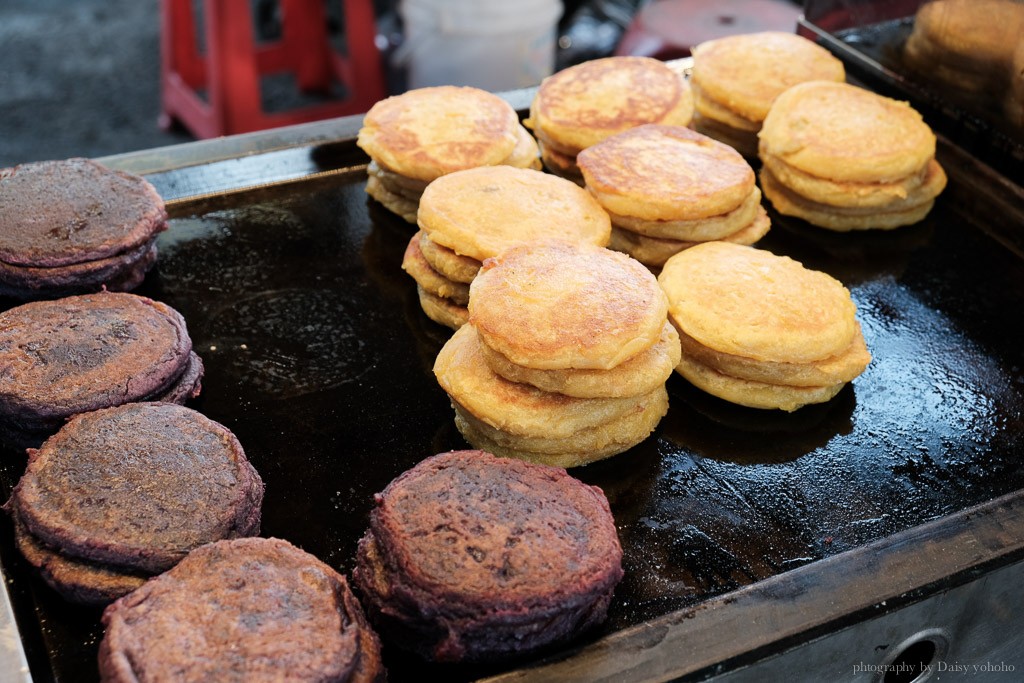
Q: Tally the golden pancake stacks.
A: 8